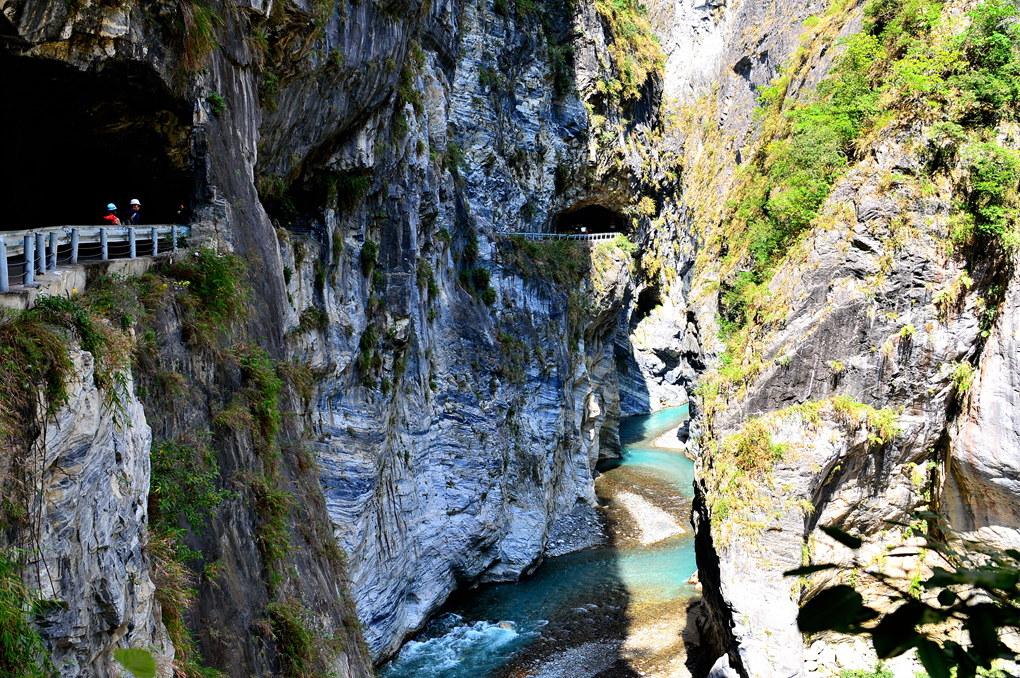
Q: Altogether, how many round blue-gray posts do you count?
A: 9